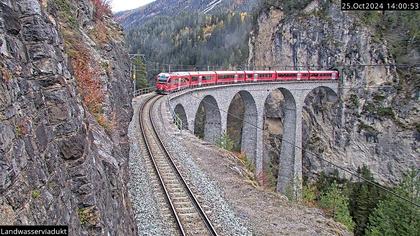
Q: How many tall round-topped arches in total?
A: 5